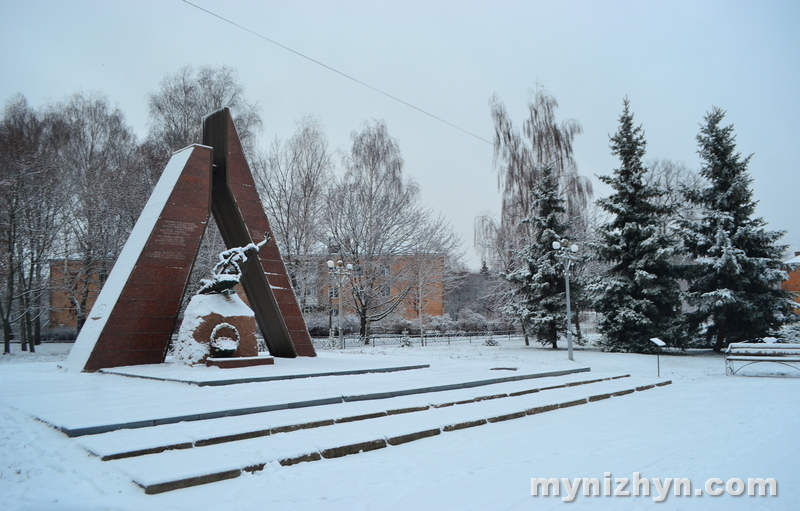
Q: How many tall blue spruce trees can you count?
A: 3